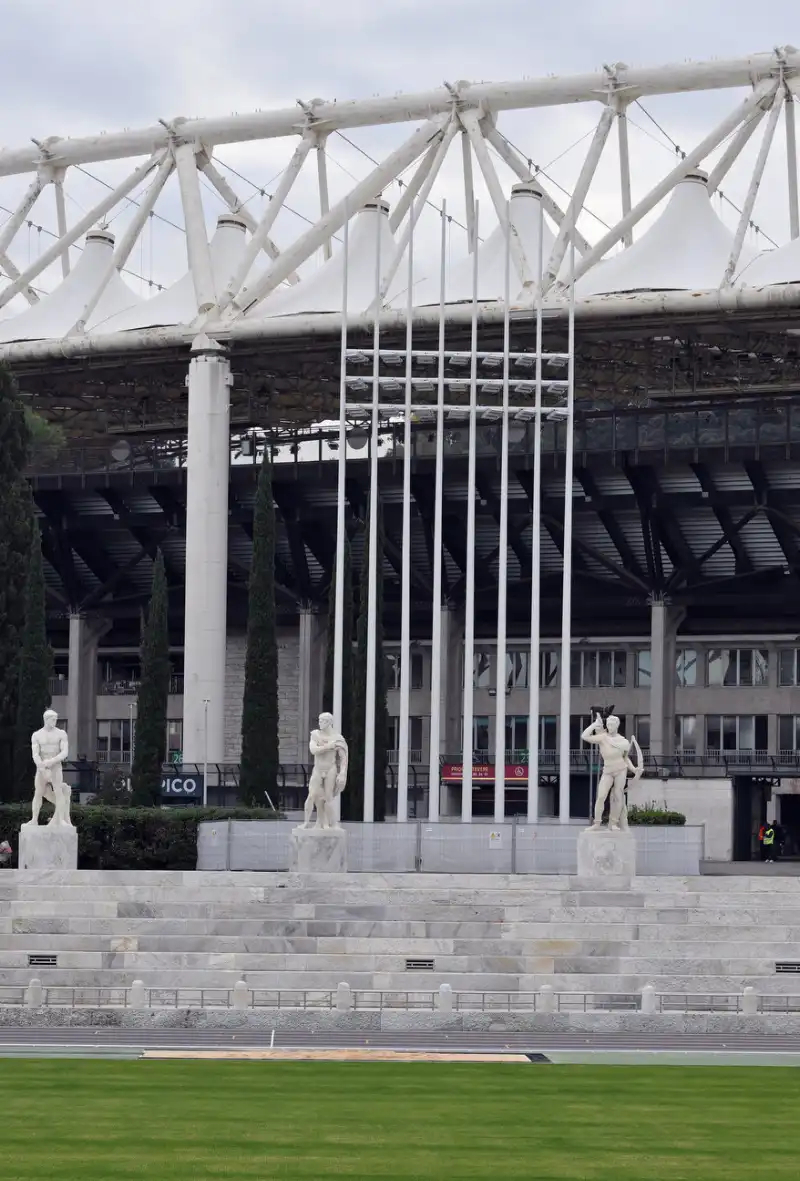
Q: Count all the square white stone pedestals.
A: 3